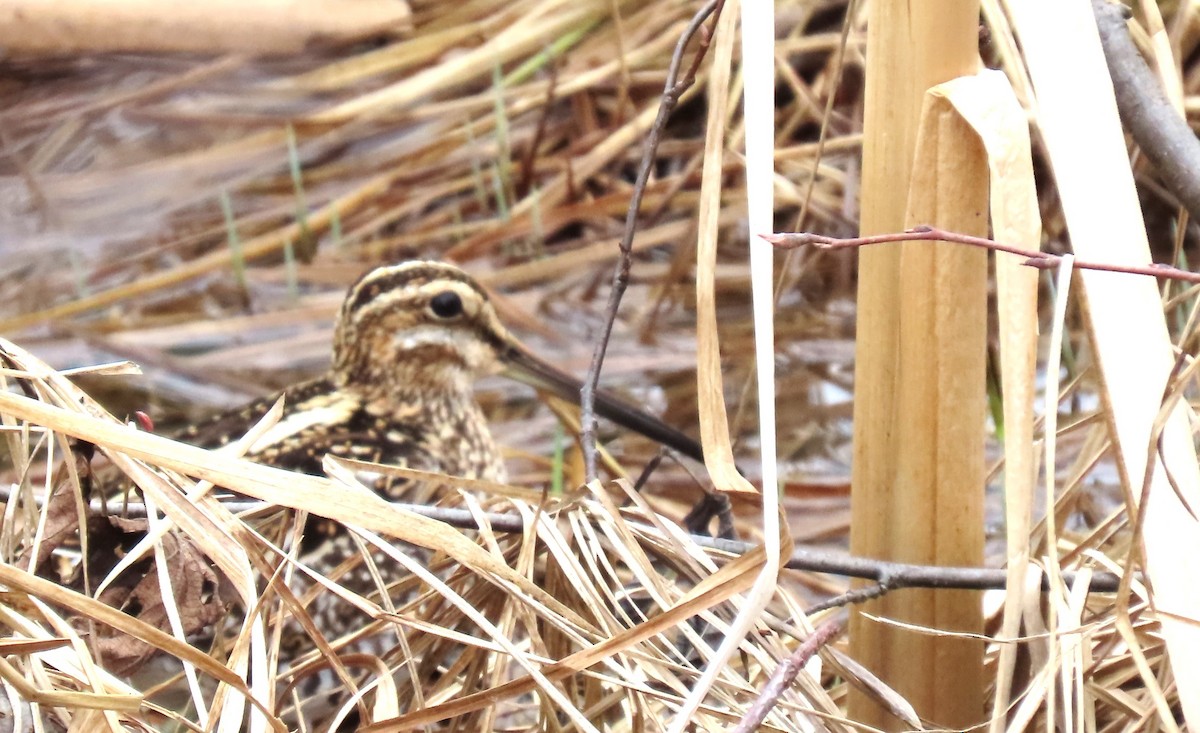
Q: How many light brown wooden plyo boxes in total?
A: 0